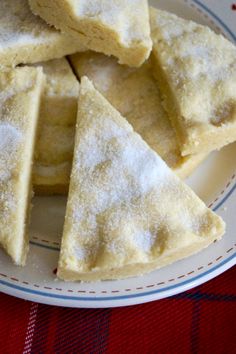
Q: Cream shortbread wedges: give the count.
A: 7